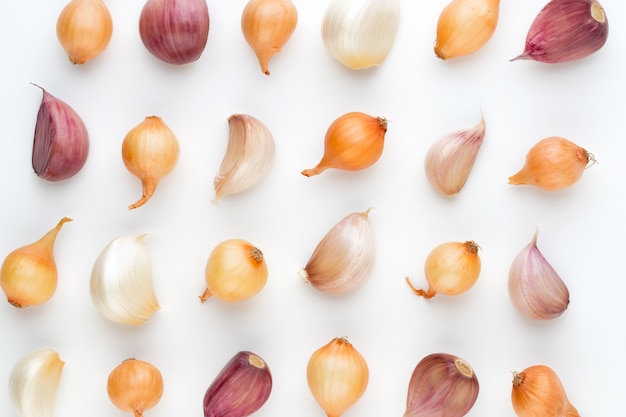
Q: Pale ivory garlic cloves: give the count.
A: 3